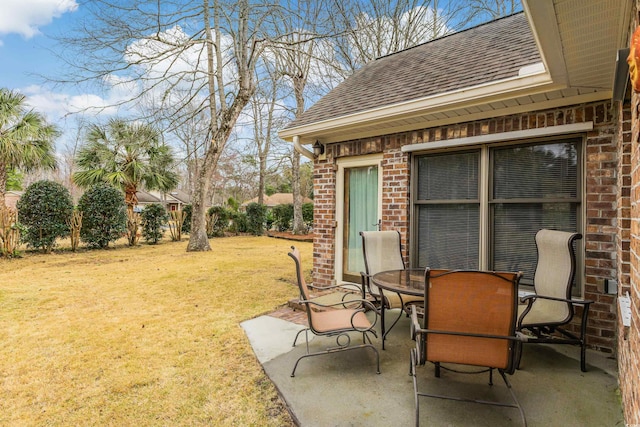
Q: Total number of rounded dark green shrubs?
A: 3